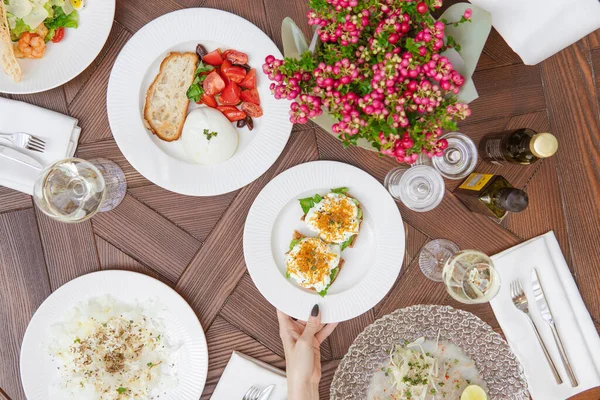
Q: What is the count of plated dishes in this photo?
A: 5